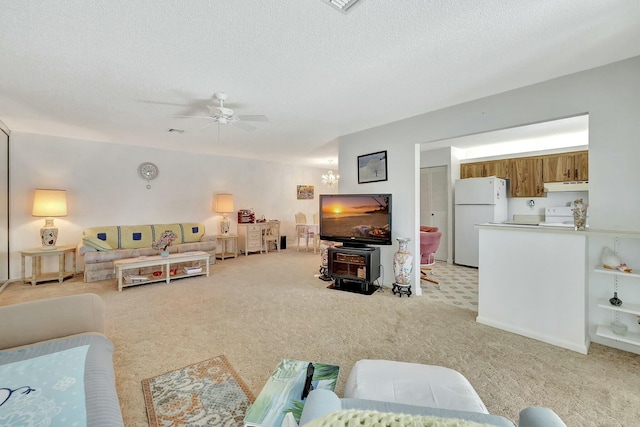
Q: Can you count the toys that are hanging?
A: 0